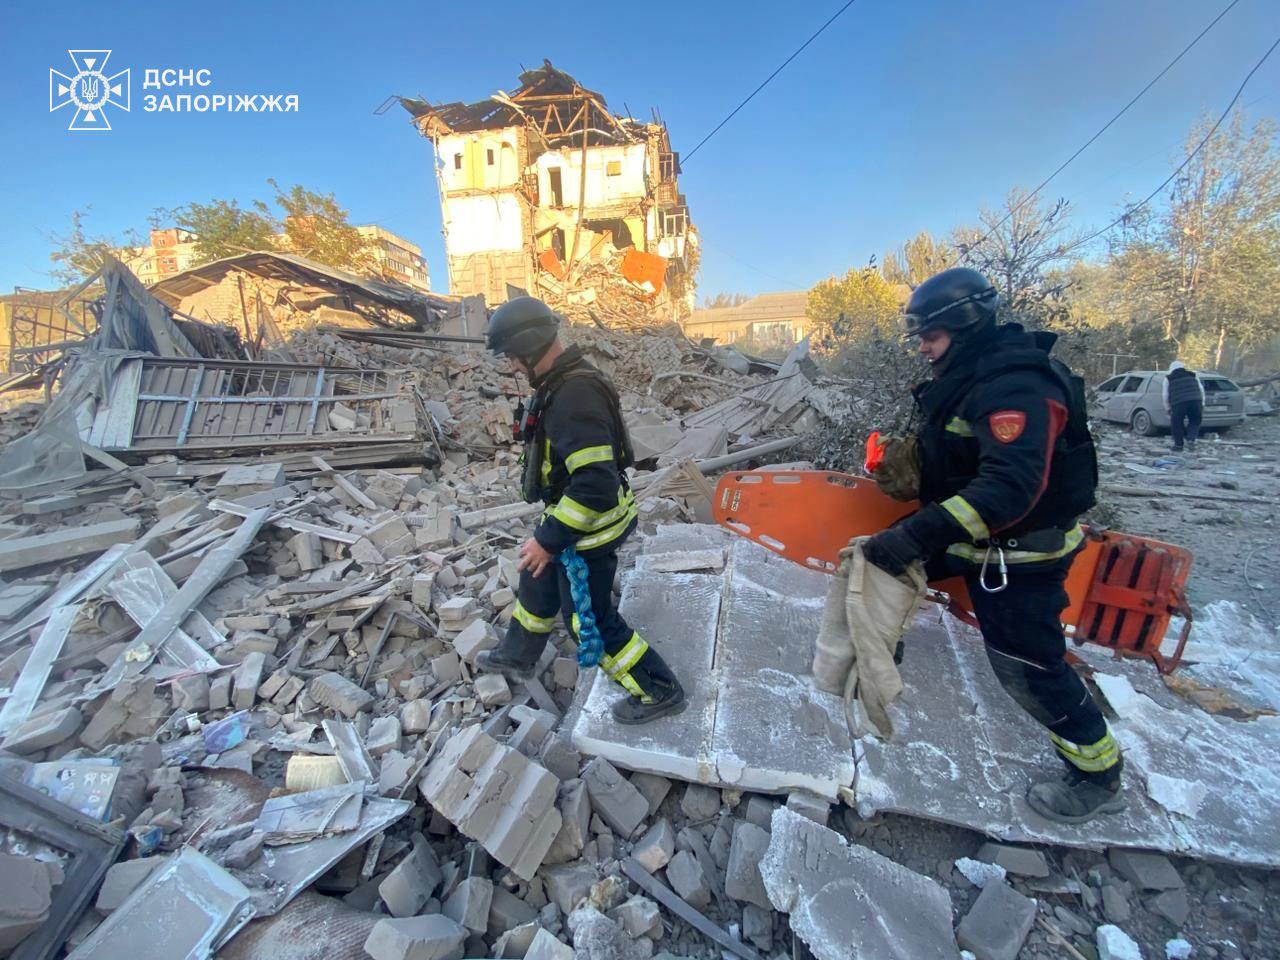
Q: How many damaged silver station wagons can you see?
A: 1